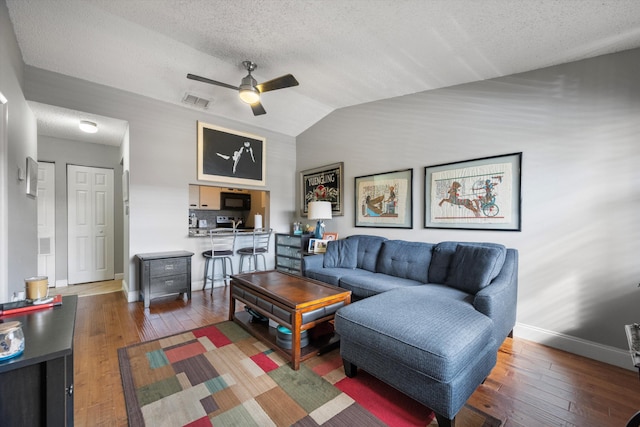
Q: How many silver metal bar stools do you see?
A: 2